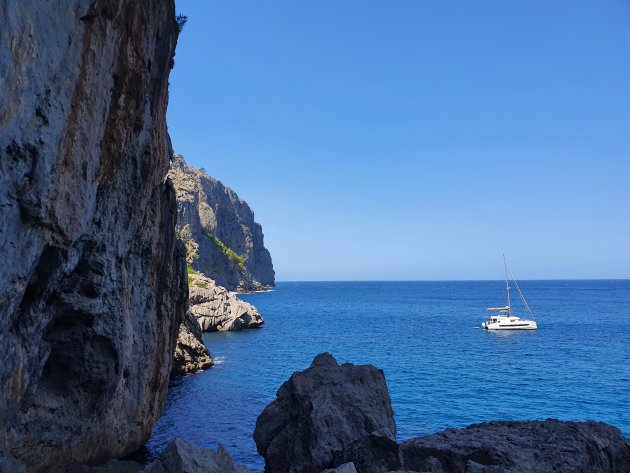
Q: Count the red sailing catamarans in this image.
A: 0